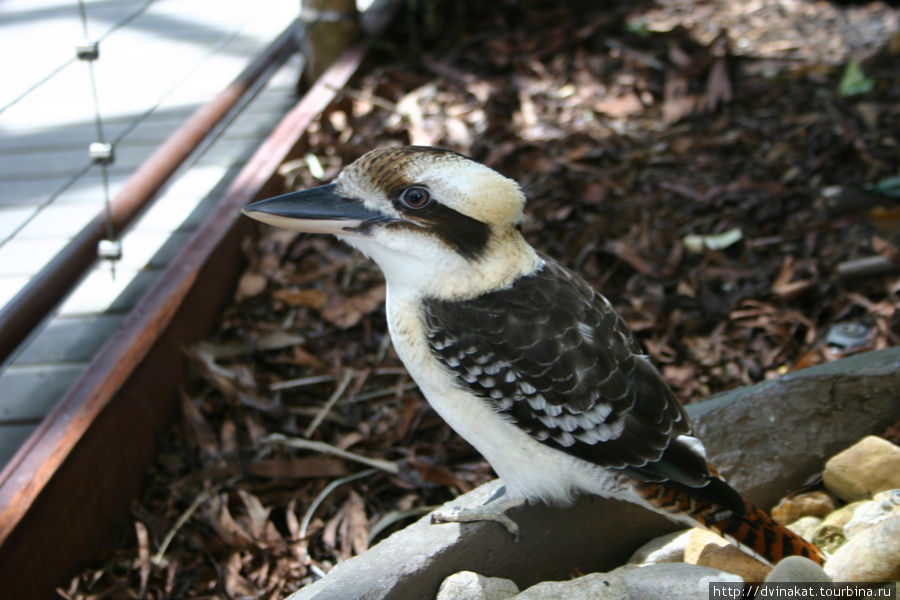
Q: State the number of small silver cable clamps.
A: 3